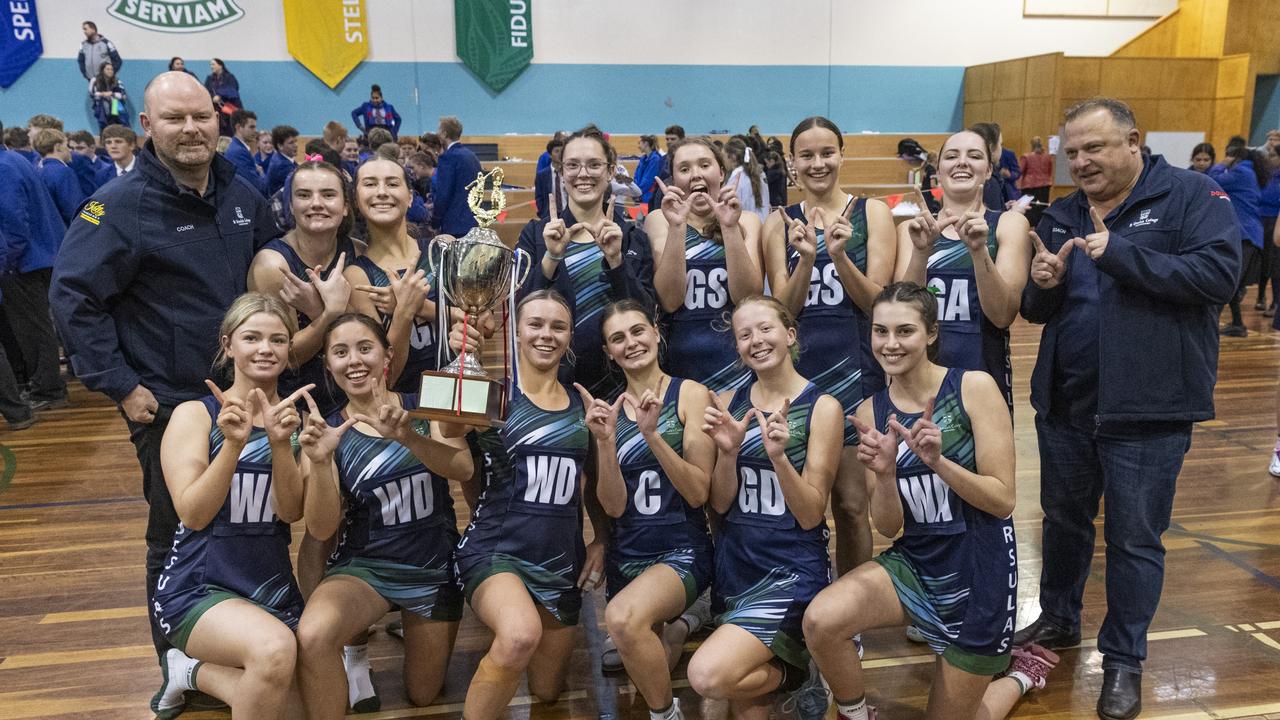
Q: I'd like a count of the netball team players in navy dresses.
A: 12